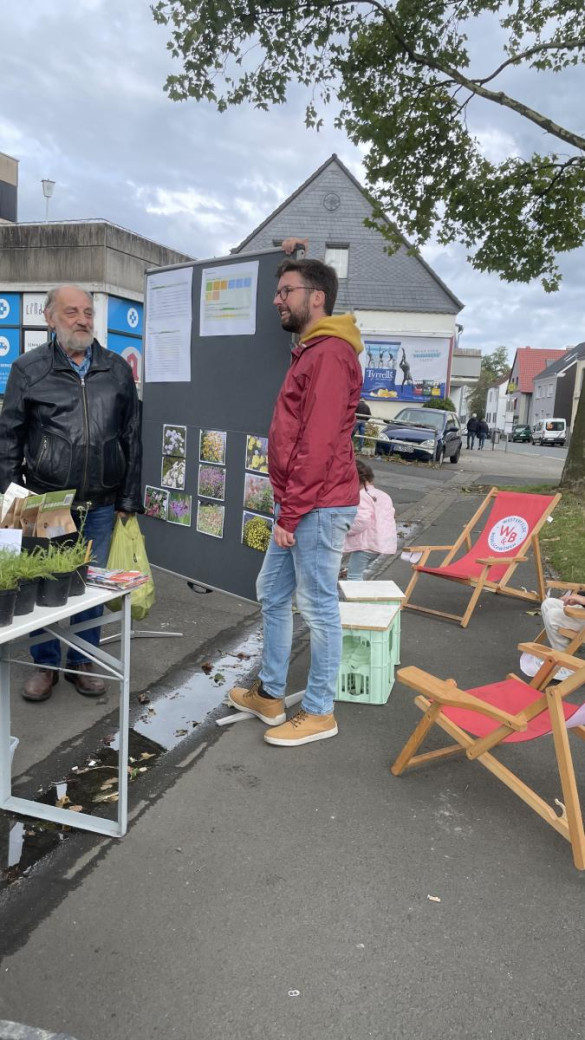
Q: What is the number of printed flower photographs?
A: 10